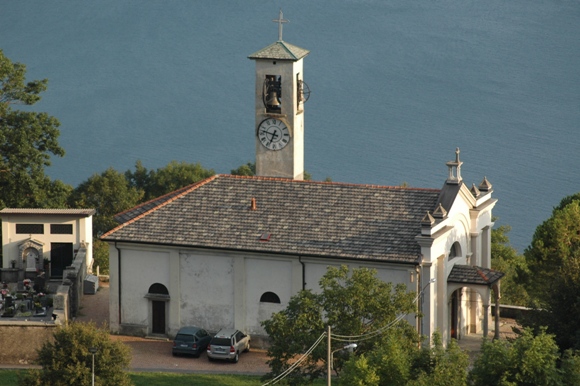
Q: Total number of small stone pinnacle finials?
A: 4